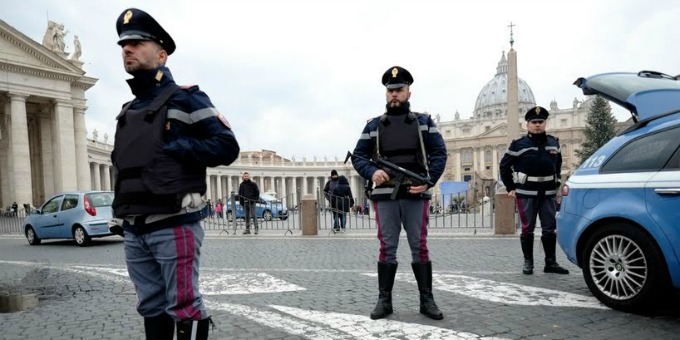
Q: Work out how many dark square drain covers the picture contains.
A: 0